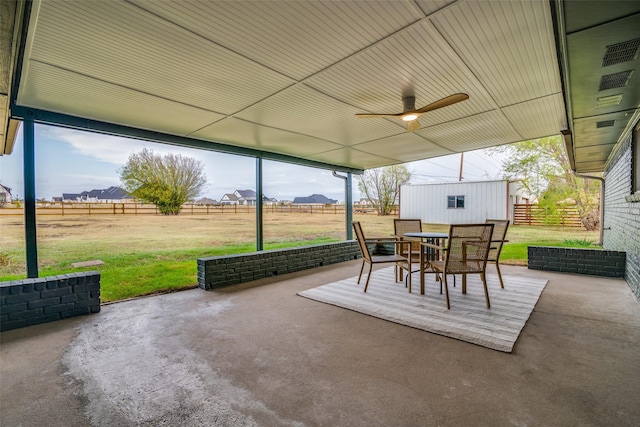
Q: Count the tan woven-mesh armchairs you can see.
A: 4